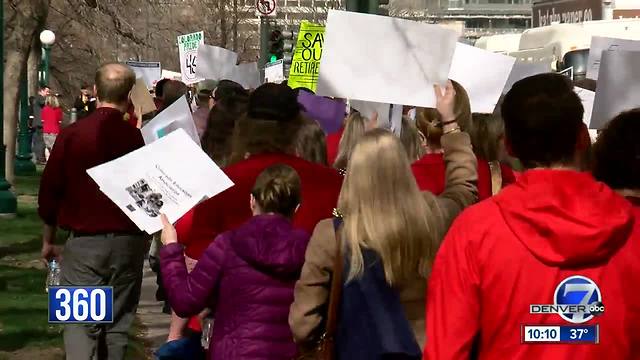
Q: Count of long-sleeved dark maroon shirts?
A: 1